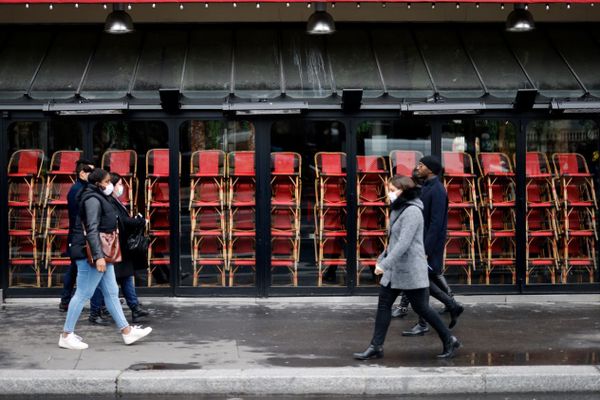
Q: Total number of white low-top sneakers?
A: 2